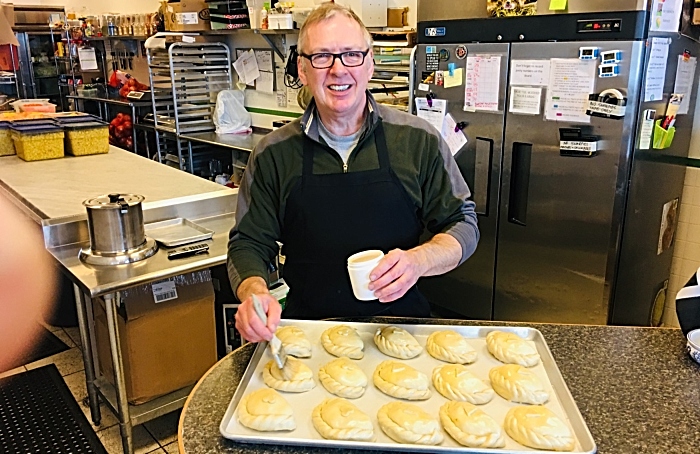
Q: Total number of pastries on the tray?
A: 15